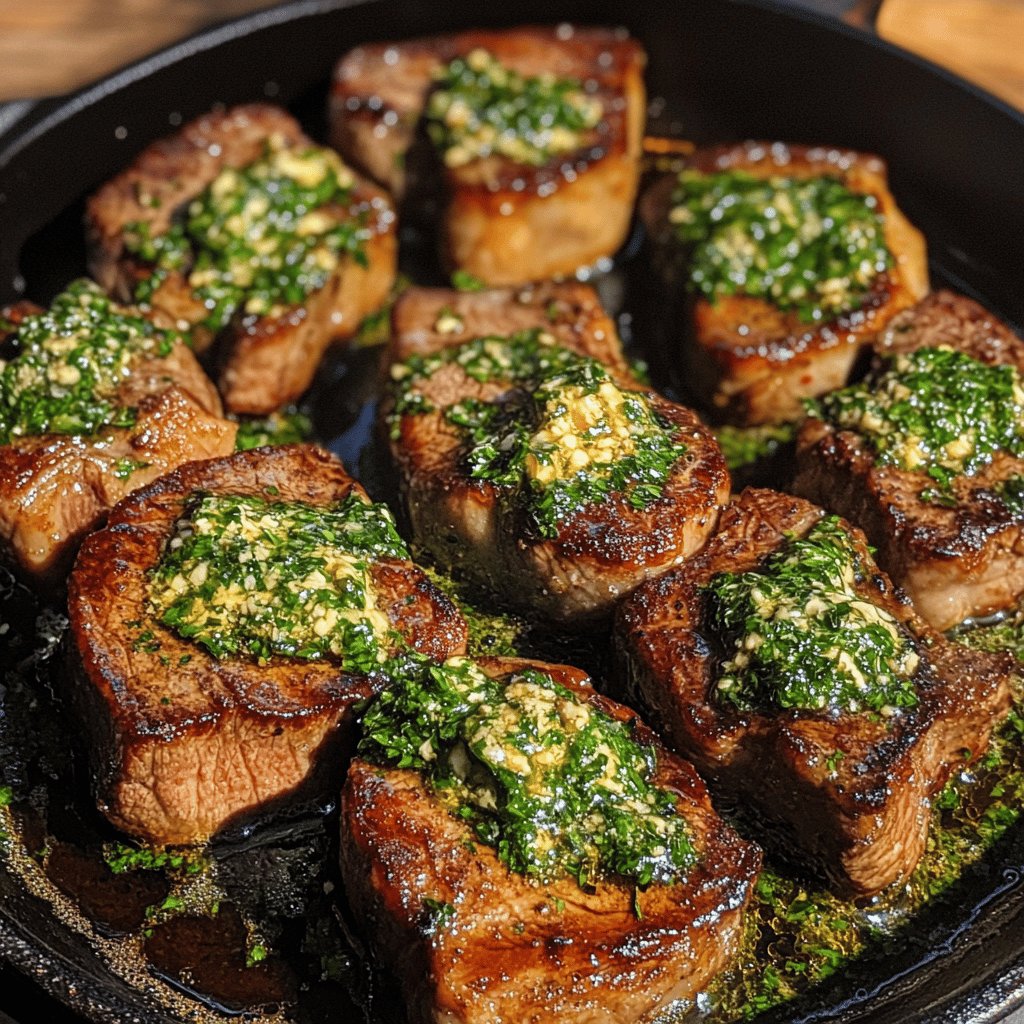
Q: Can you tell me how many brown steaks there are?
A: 9